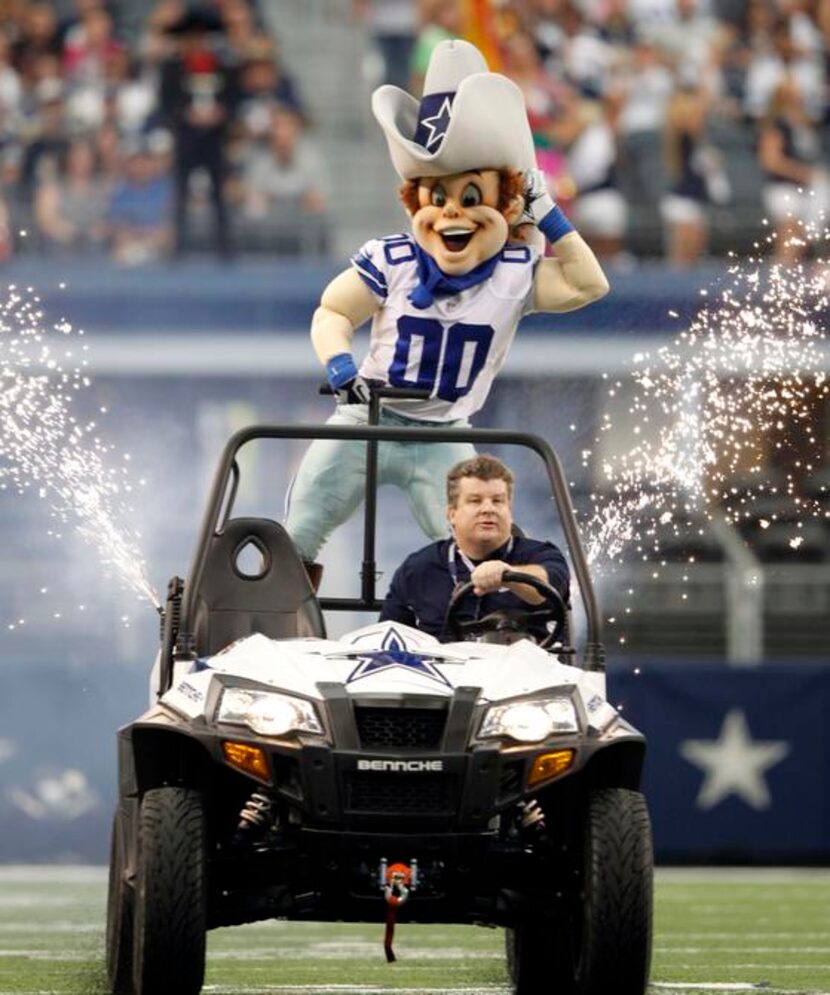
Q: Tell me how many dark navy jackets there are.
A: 1